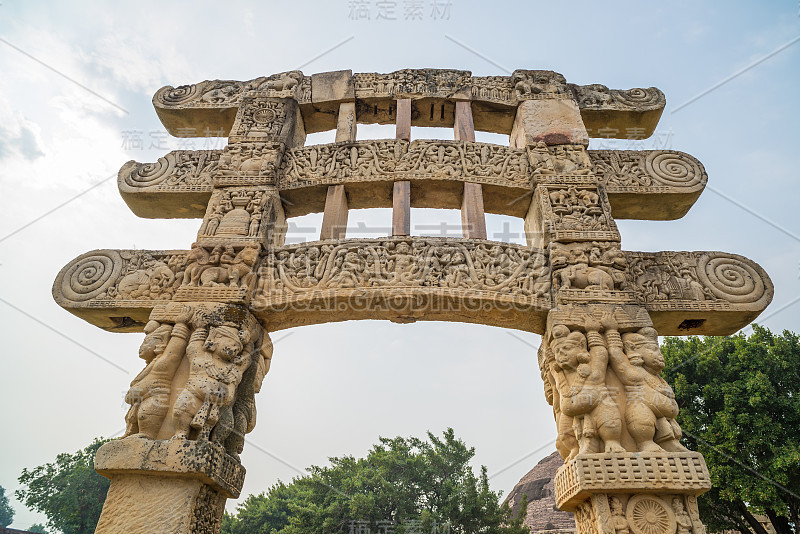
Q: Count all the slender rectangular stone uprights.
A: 6